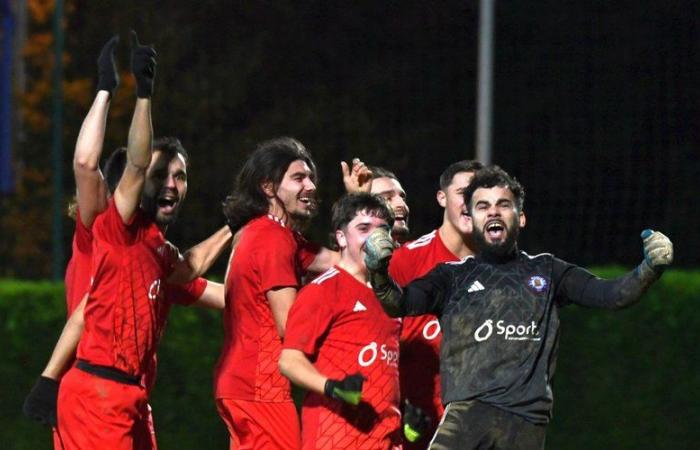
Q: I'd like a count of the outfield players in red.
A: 6